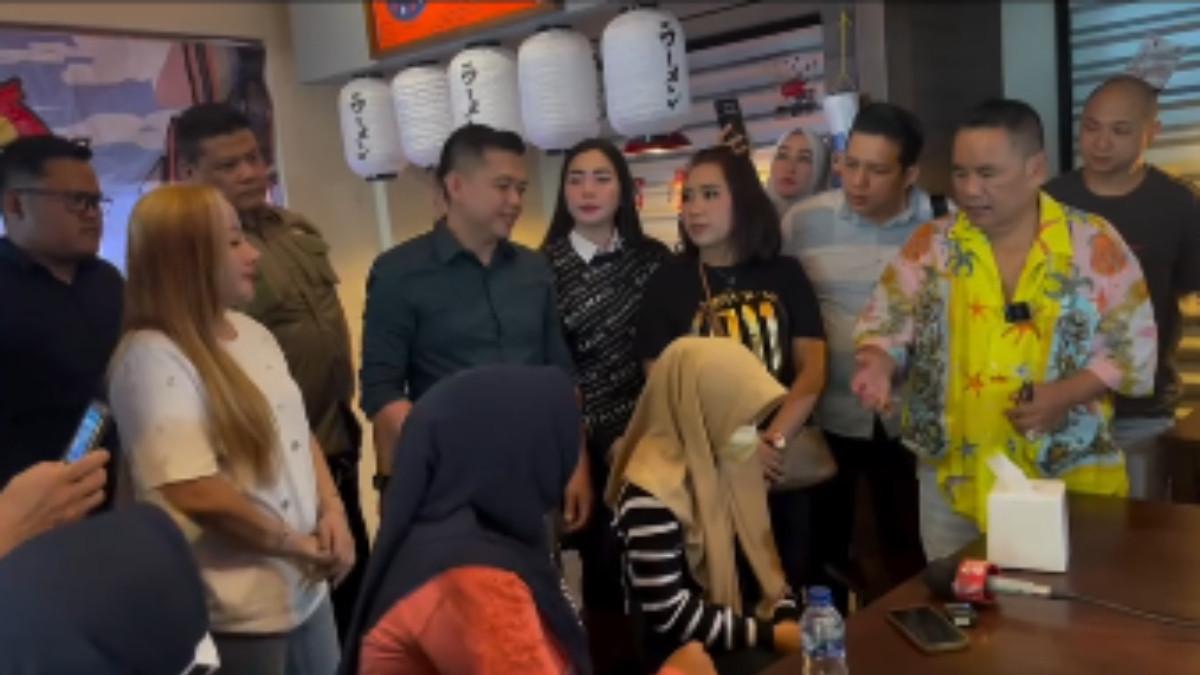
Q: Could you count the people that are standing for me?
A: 10